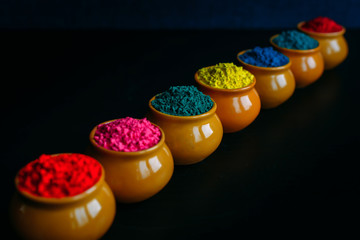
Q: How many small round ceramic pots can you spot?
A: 7